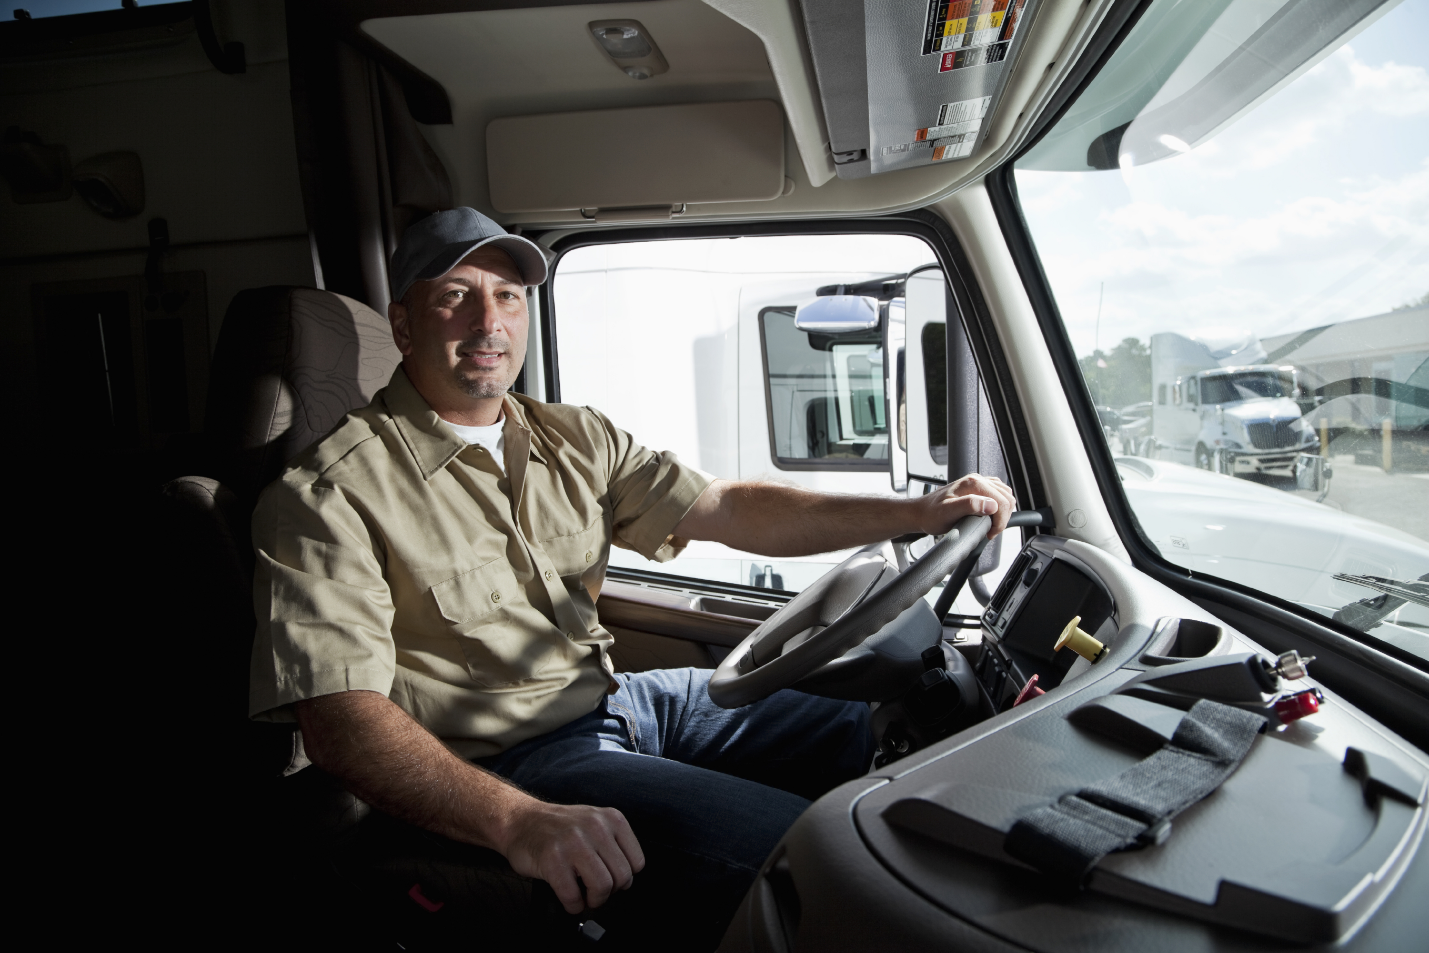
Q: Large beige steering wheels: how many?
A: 1